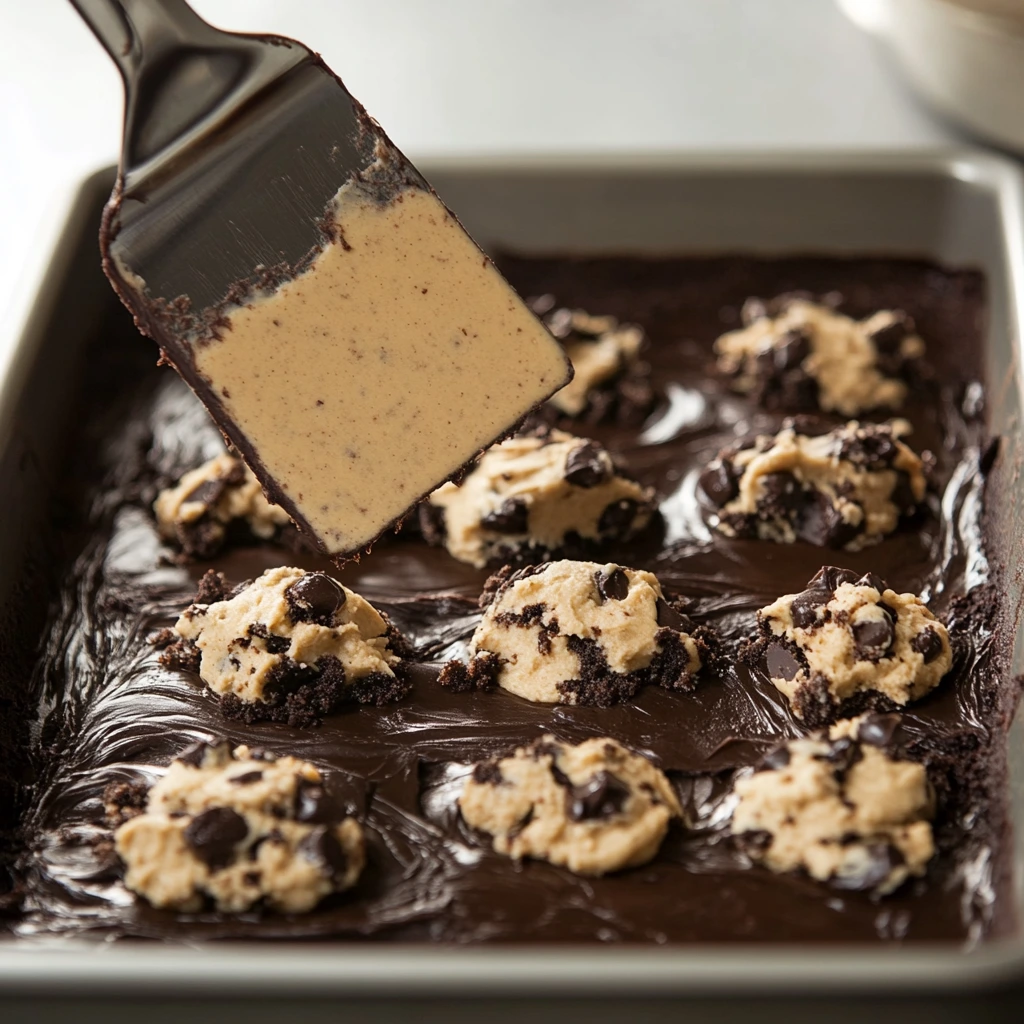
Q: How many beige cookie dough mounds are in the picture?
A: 11